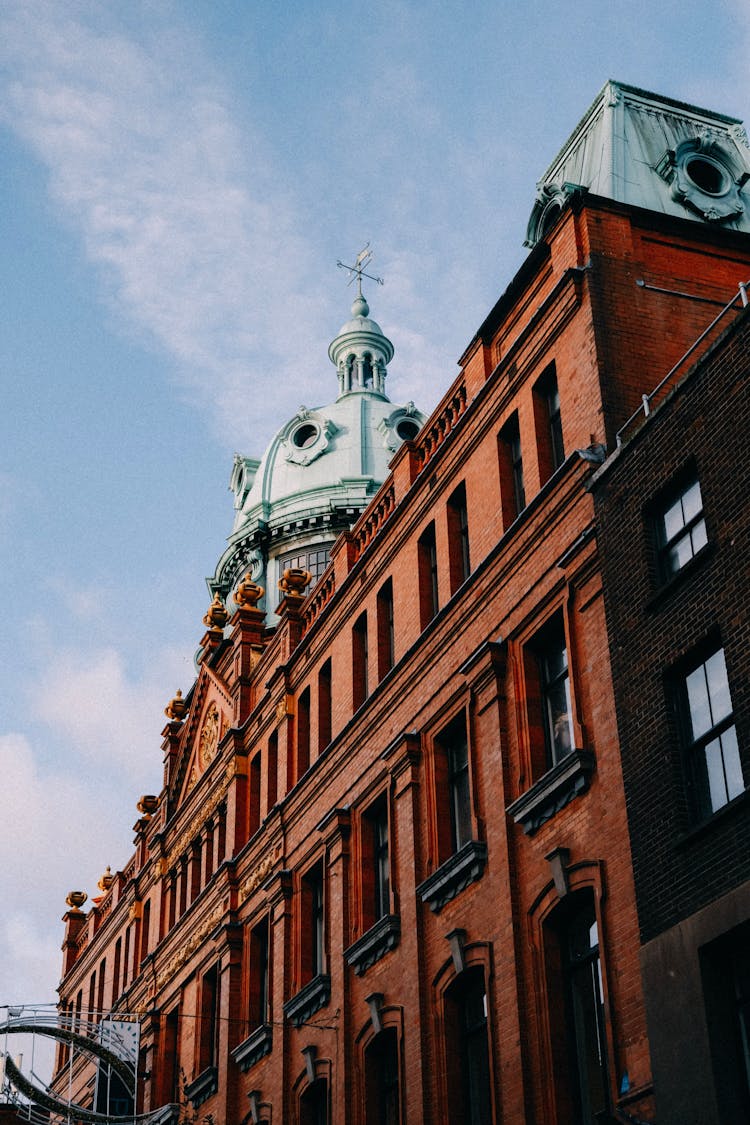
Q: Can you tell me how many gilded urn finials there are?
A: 7